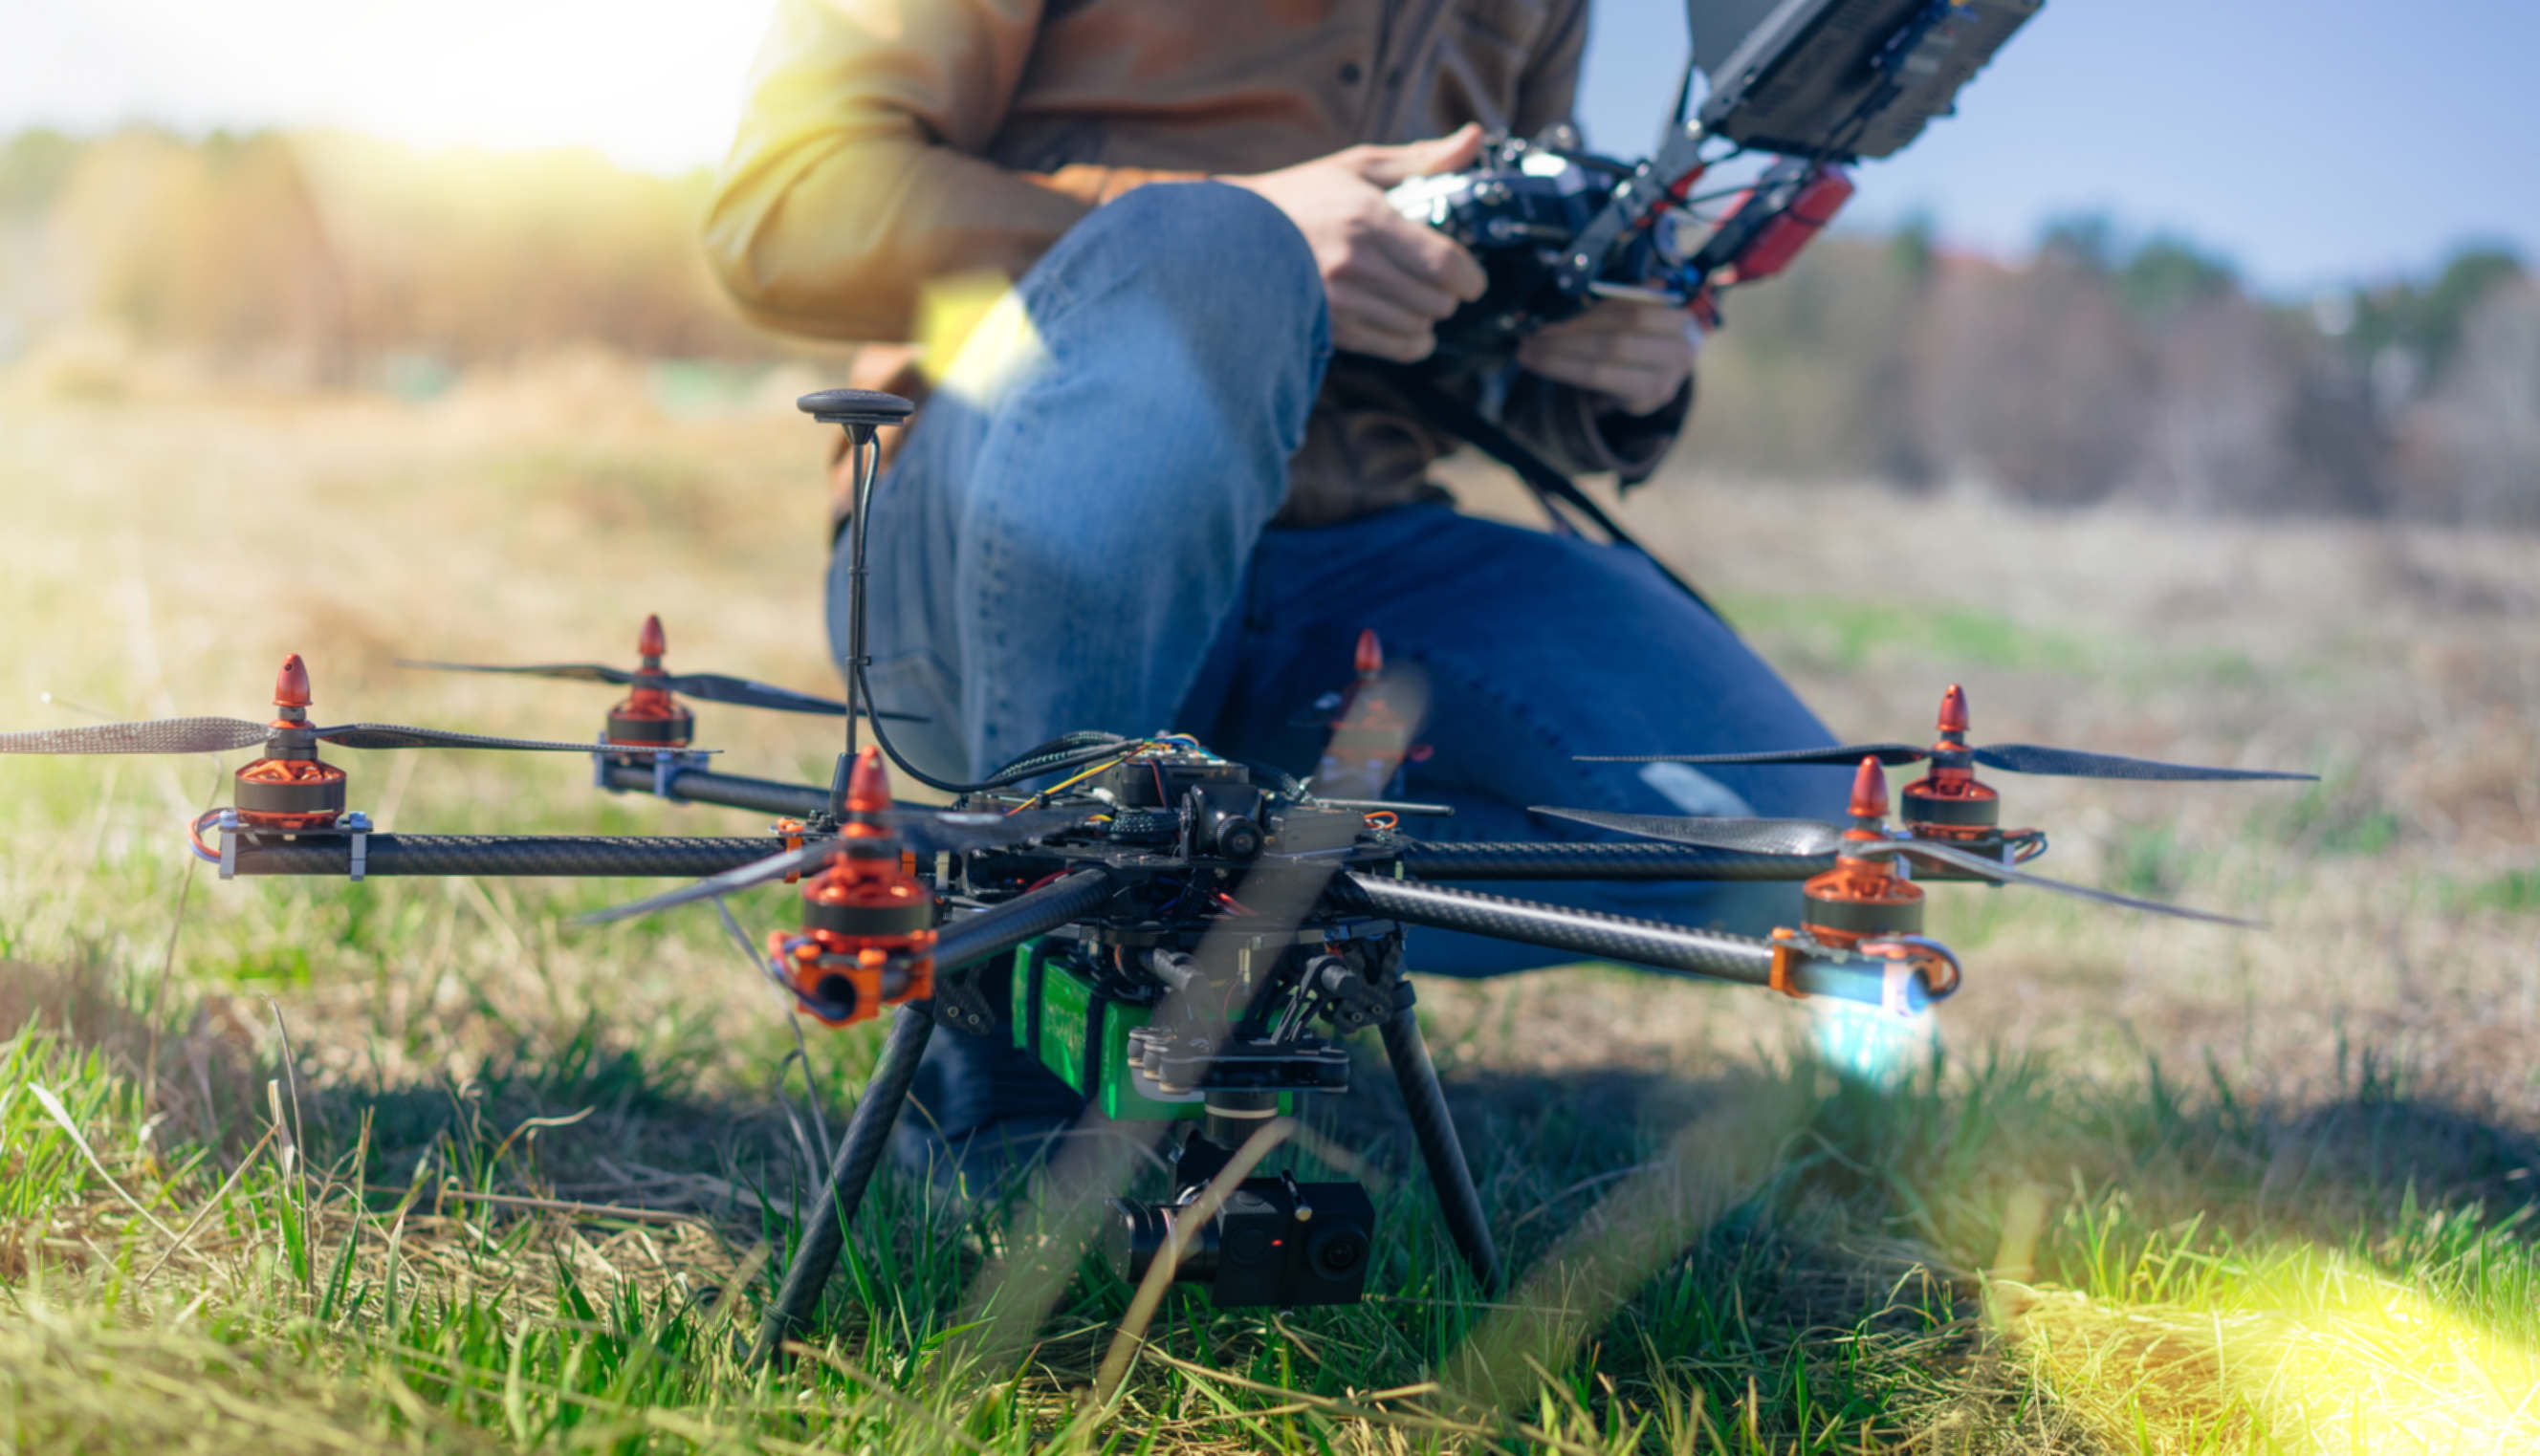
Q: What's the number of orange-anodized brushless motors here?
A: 6